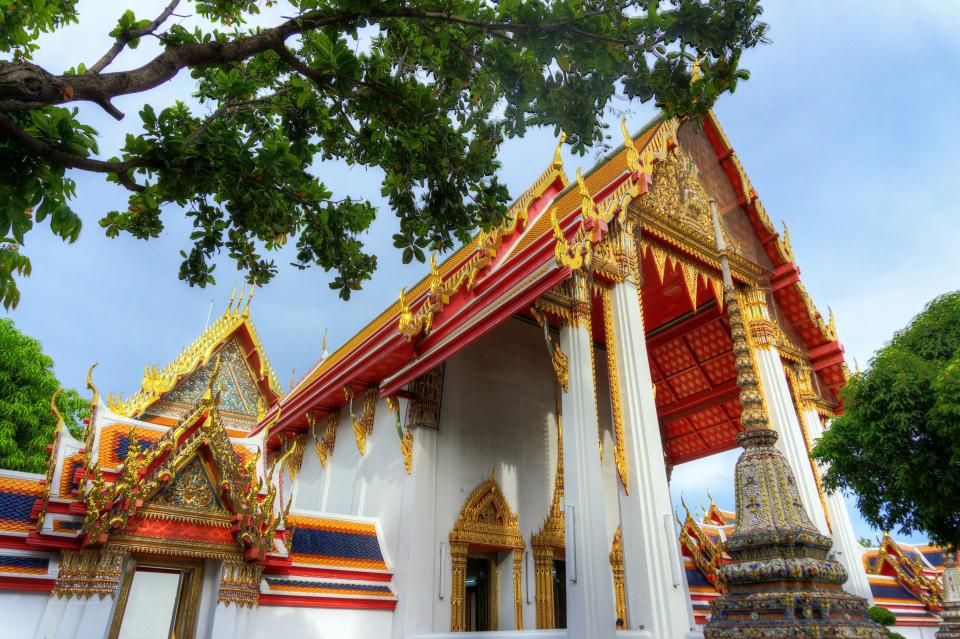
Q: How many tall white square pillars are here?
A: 4